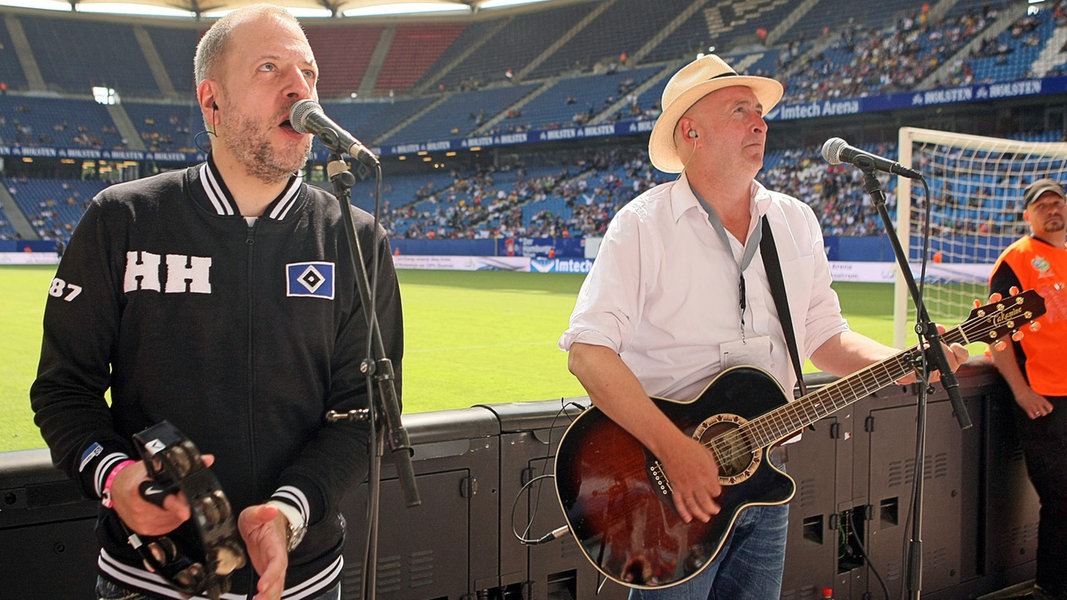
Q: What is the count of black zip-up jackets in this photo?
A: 1